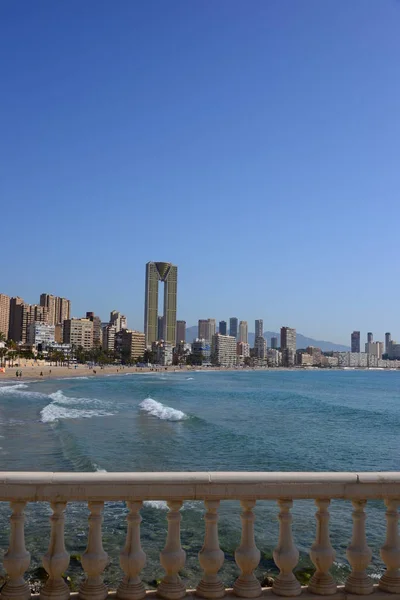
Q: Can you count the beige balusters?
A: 11